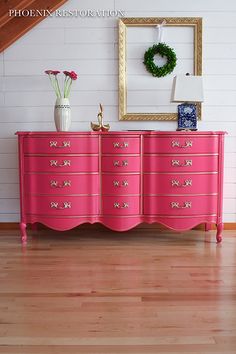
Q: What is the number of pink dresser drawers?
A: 12